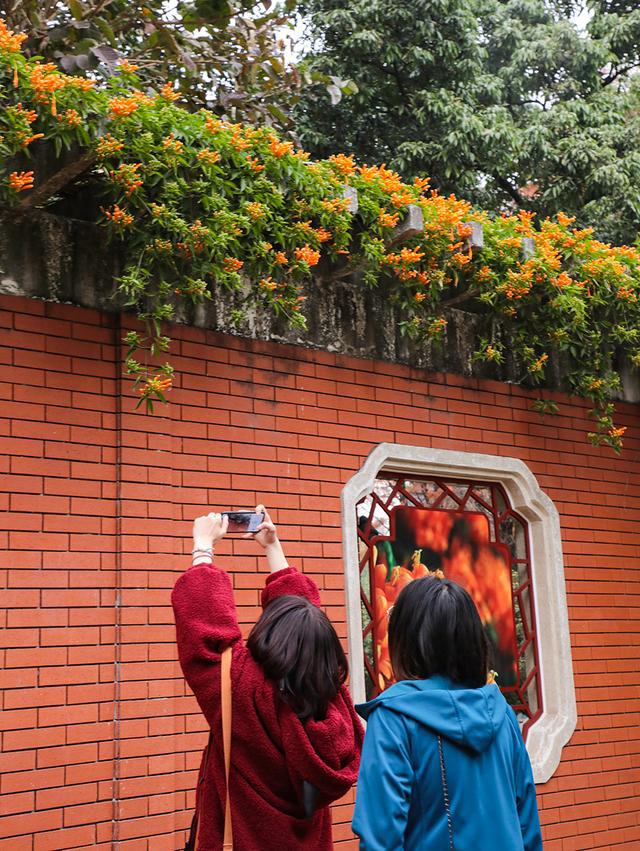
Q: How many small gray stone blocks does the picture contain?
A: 4